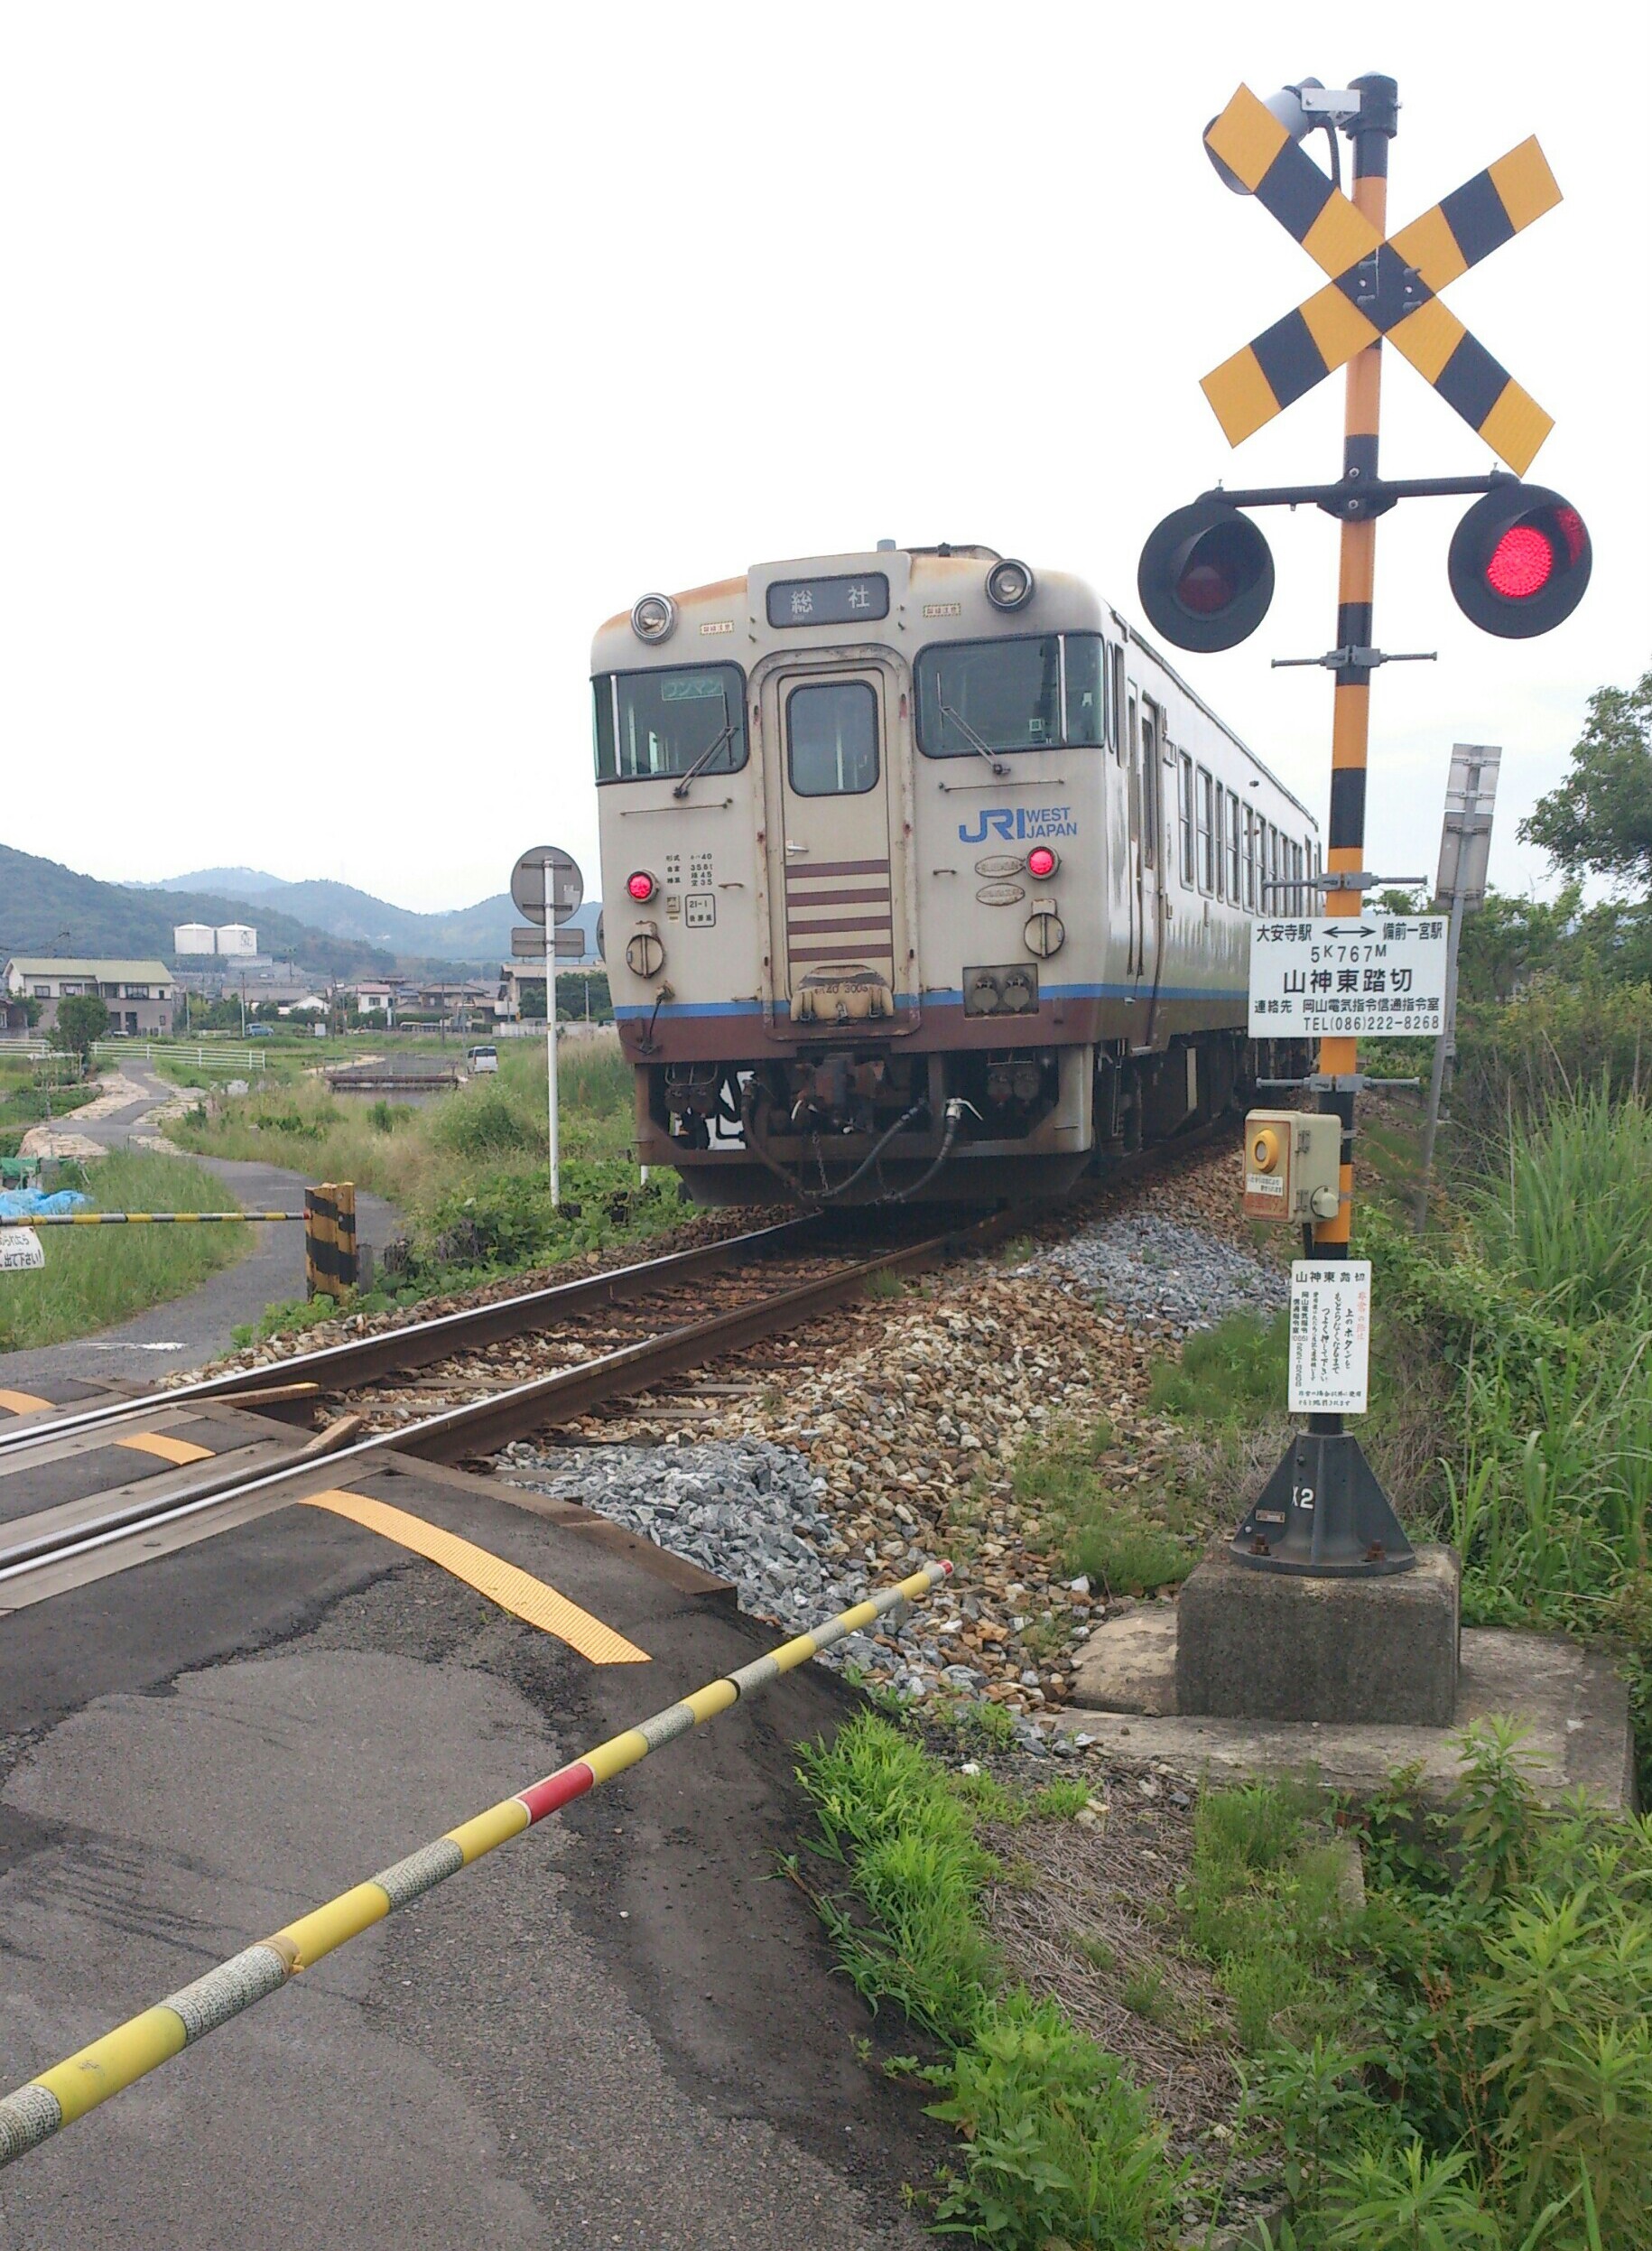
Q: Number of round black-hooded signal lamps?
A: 2